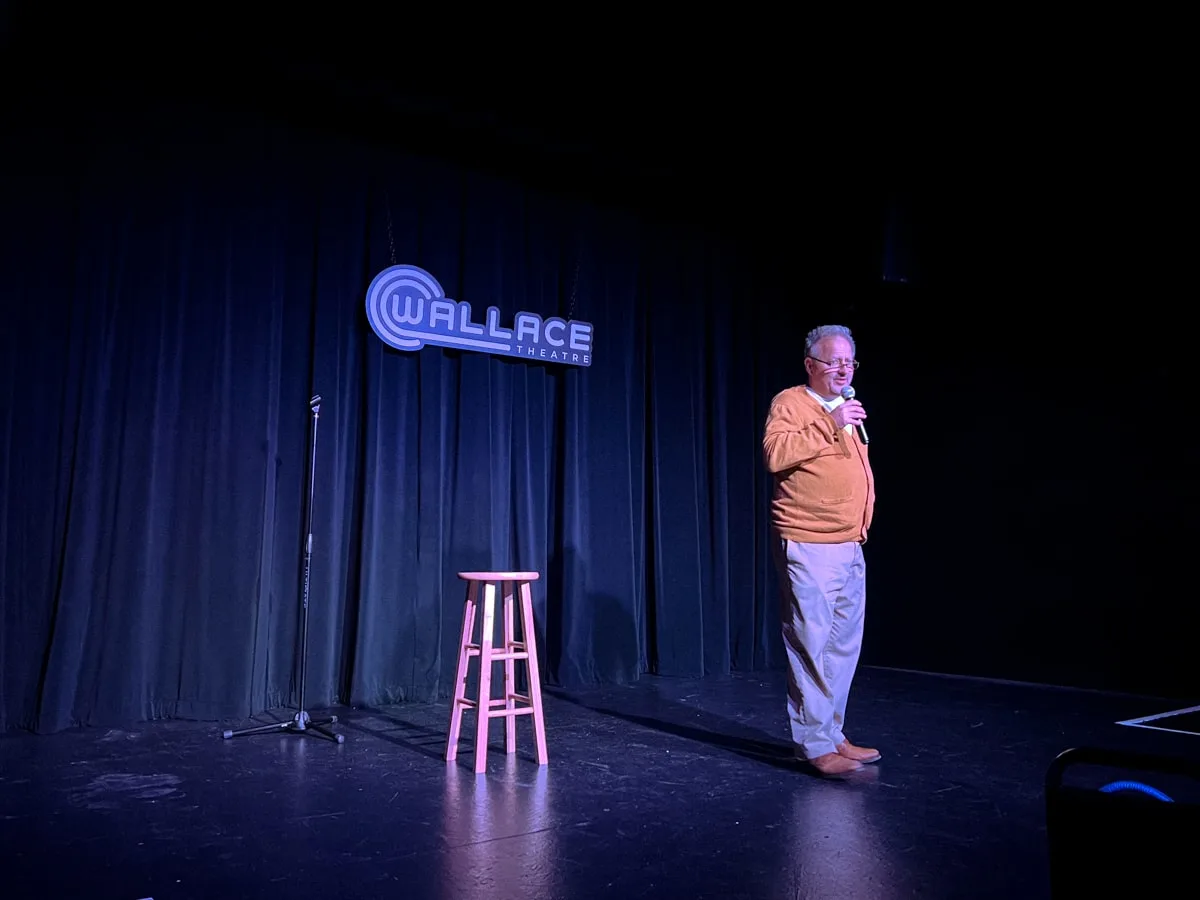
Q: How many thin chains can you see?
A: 2